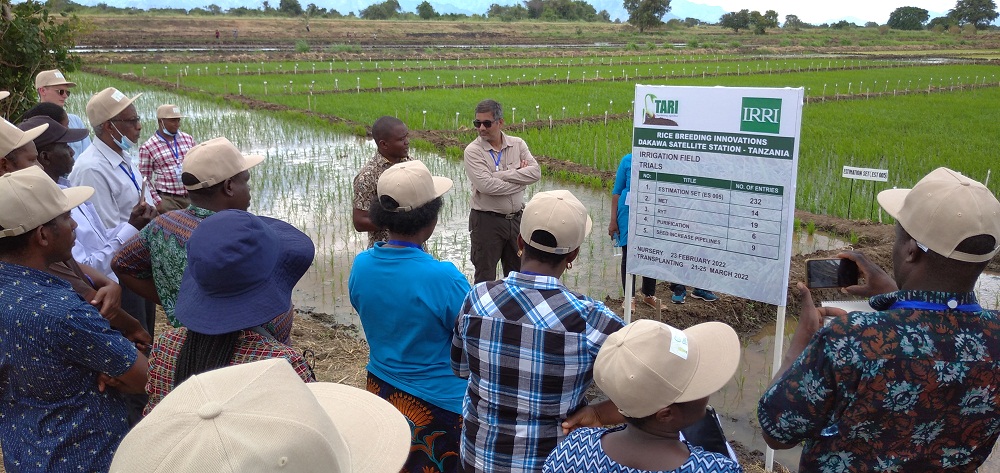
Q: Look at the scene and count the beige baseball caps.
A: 12